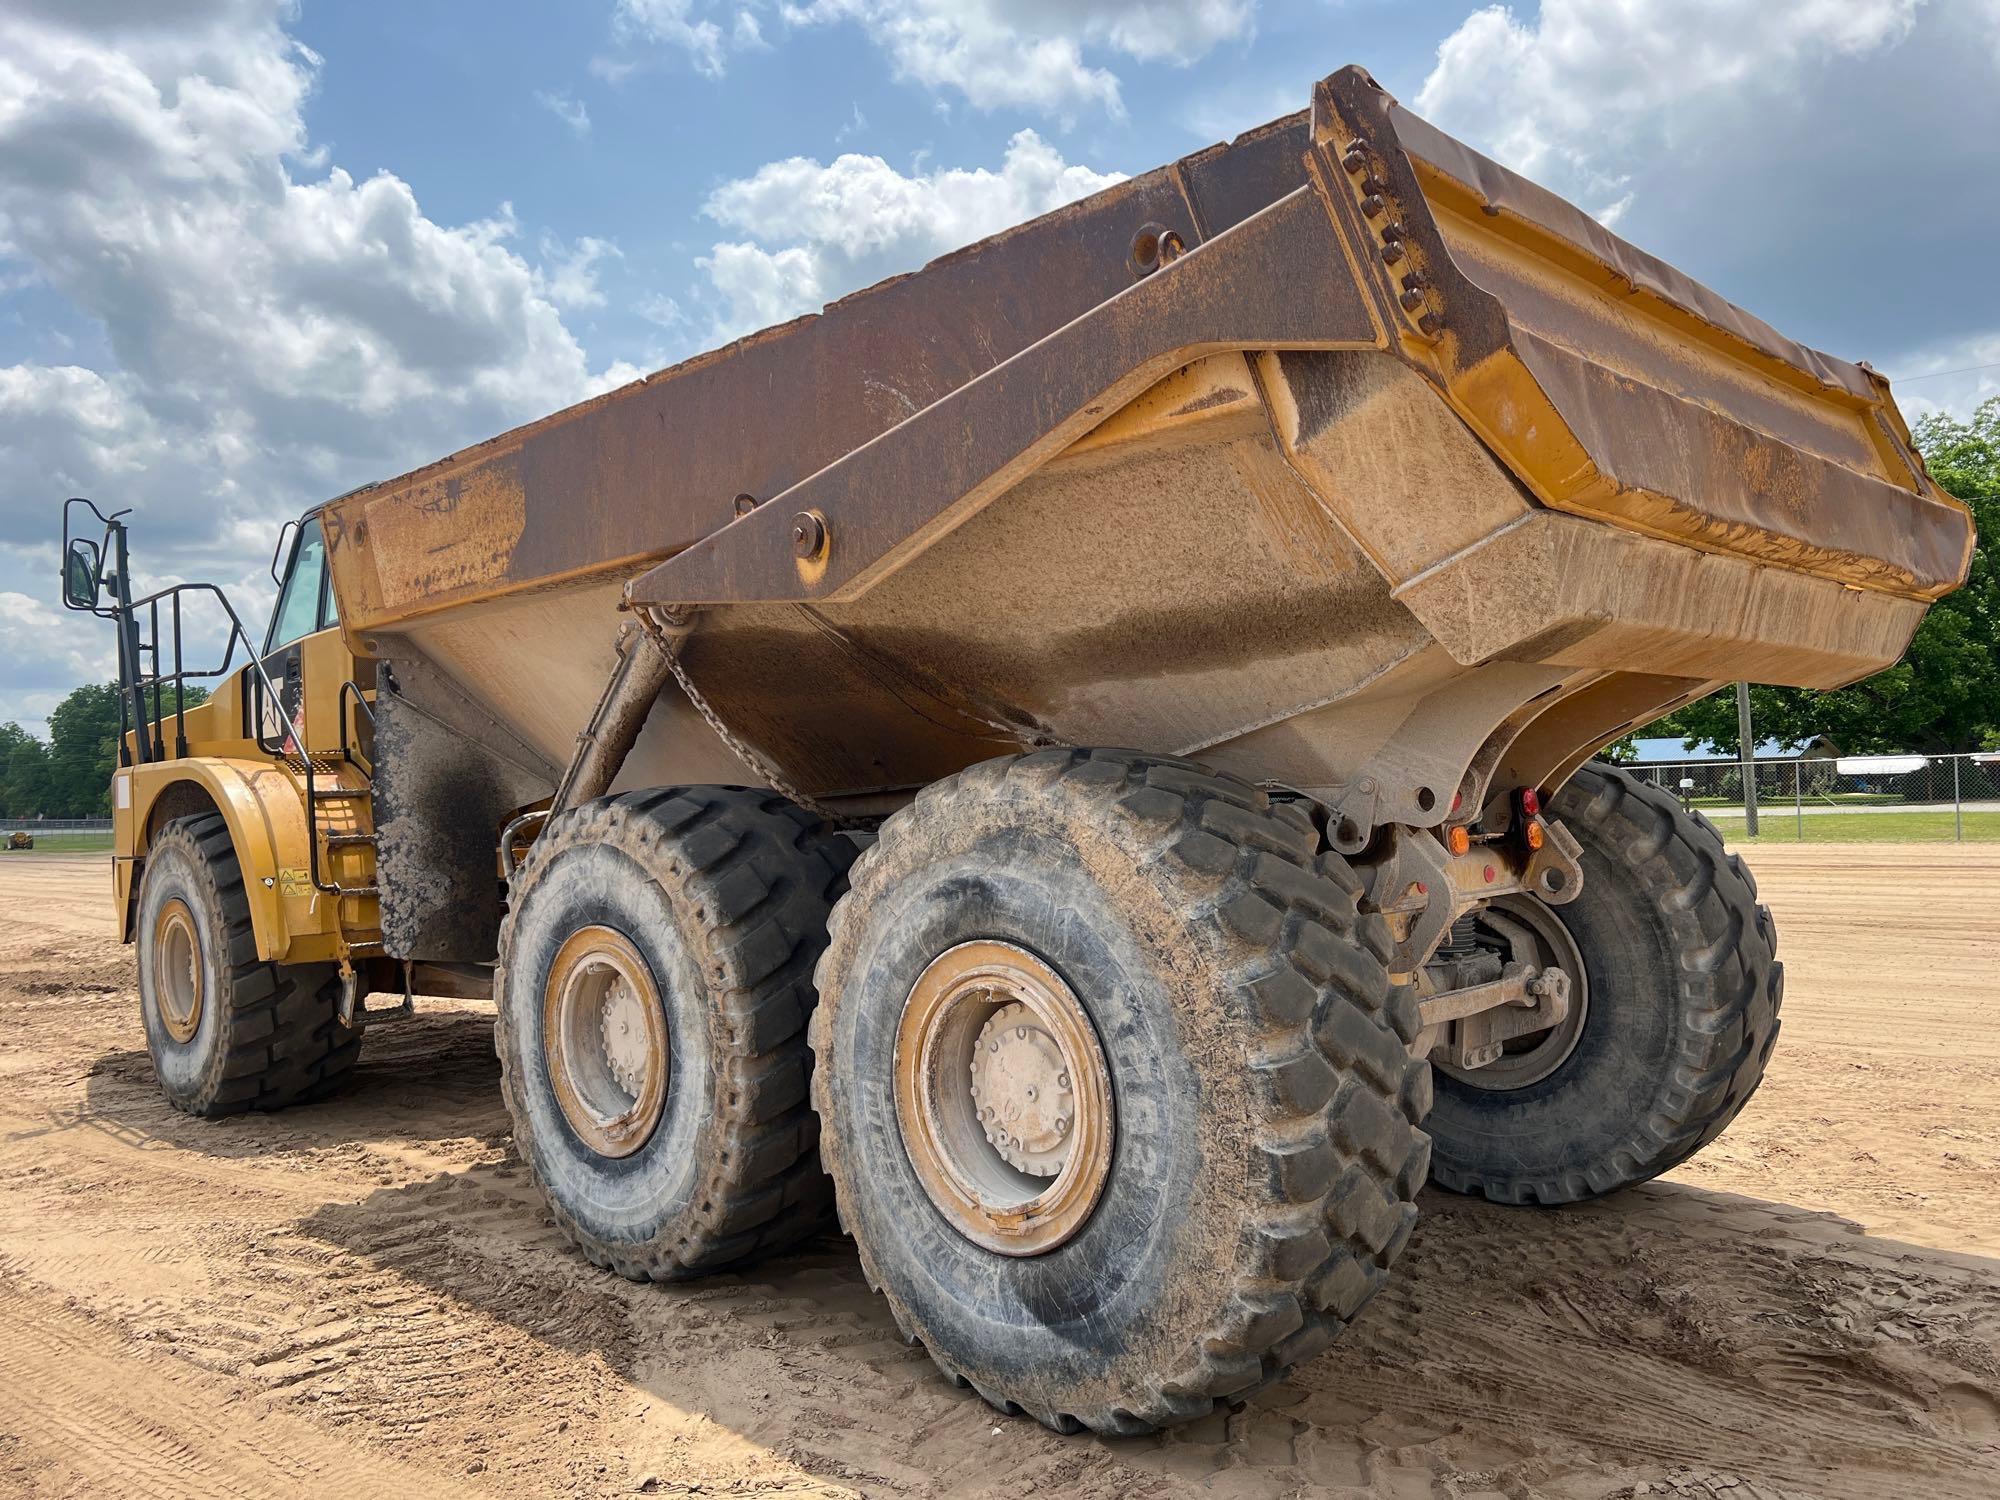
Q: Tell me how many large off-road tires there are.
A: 4